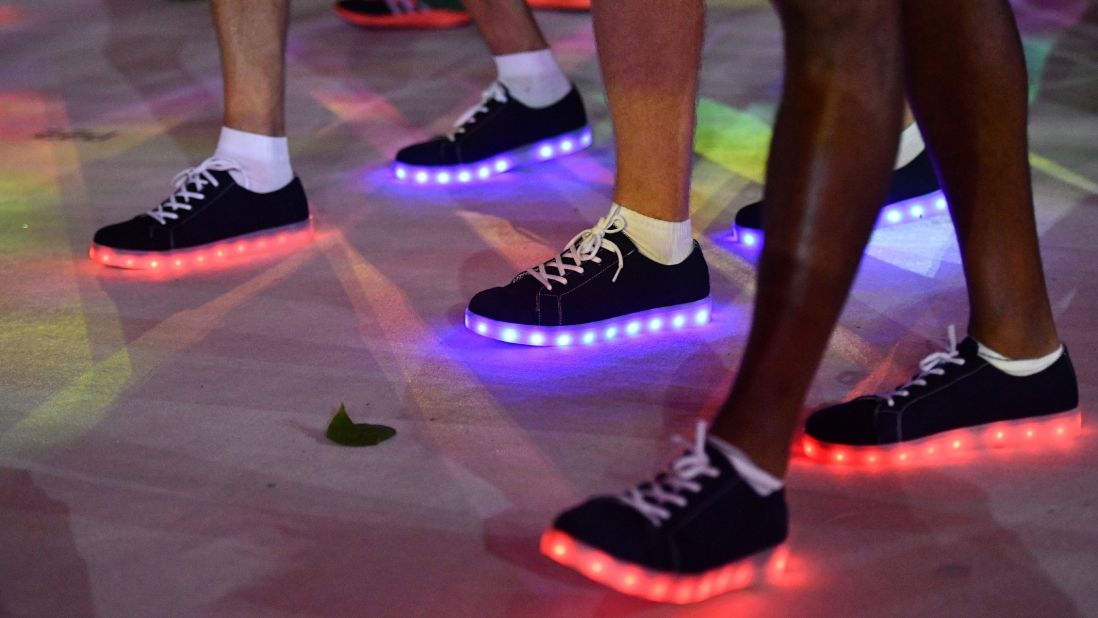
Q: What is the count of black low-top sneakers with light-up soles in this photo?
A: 6